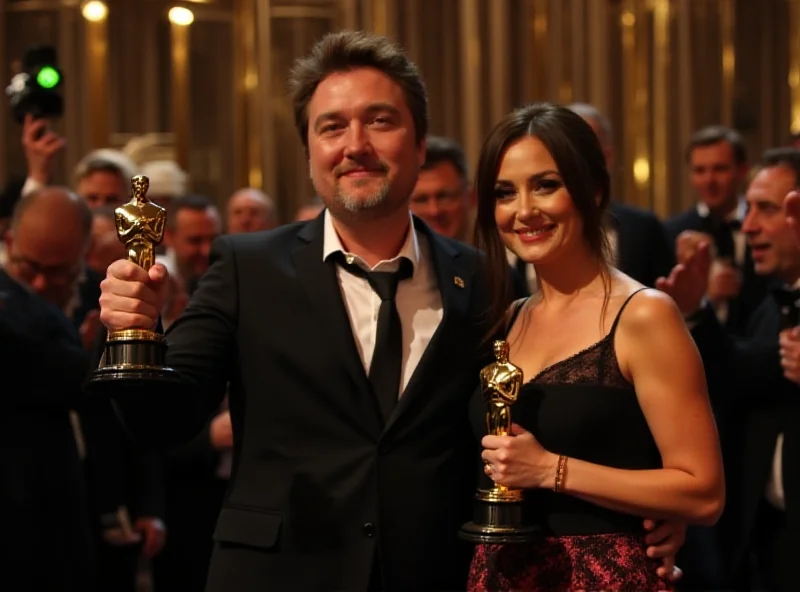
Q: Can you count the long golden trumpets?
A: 0